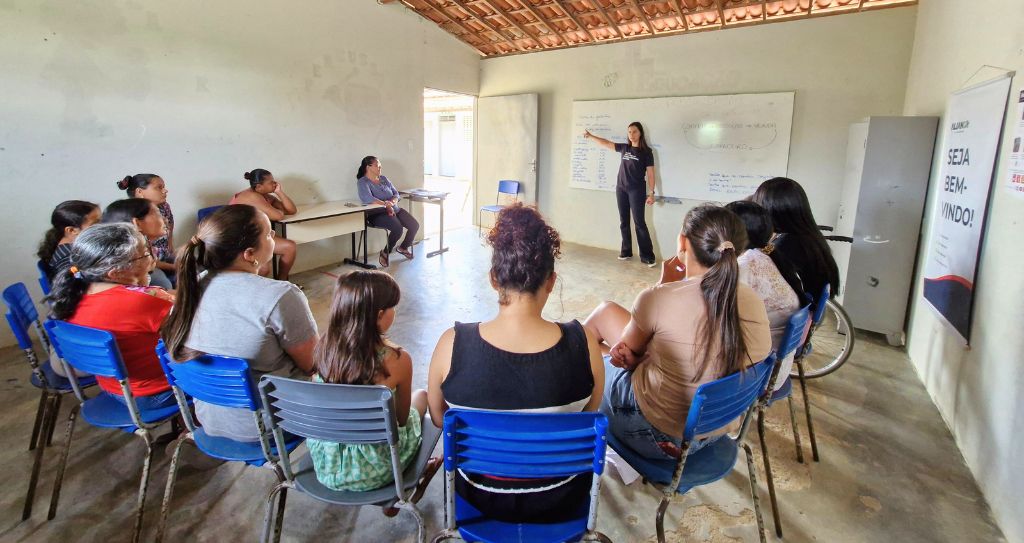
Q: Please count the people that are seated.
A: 12